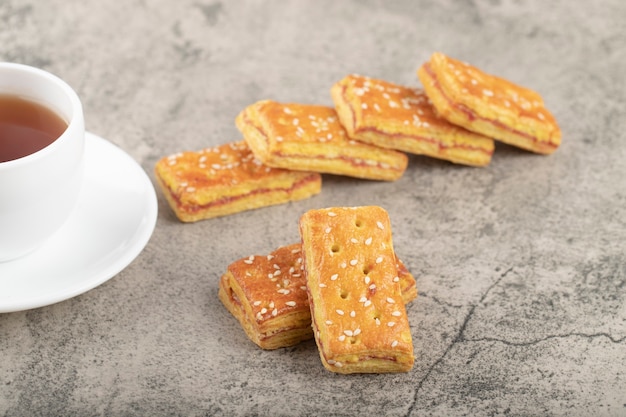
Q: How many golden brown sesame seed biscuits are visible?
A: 6